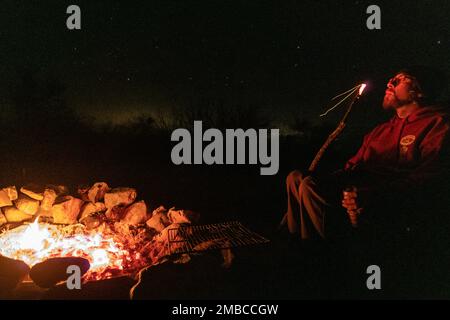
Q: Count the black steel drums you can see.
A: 0